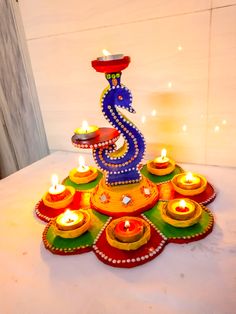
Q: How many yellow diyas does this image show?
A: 7